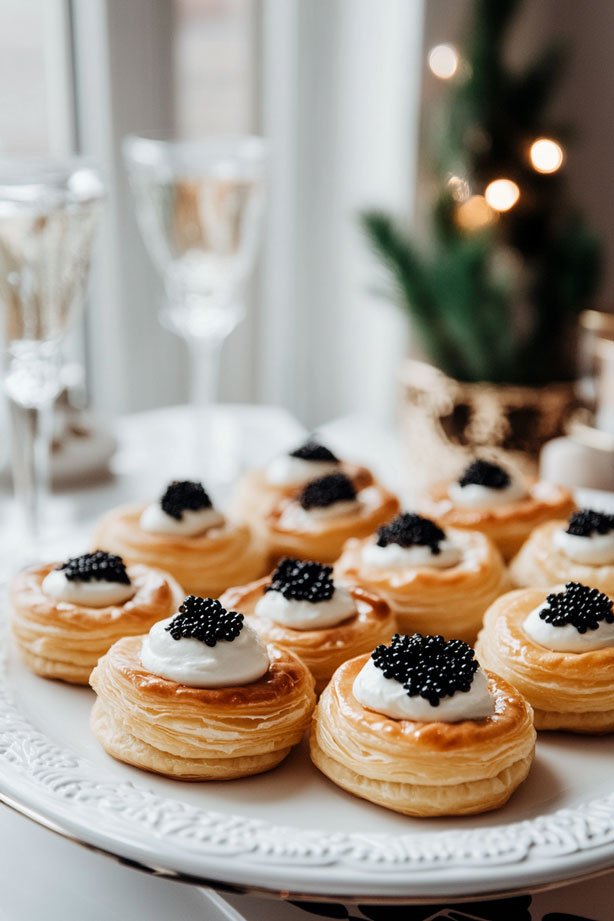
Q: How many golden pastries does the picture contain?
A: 11